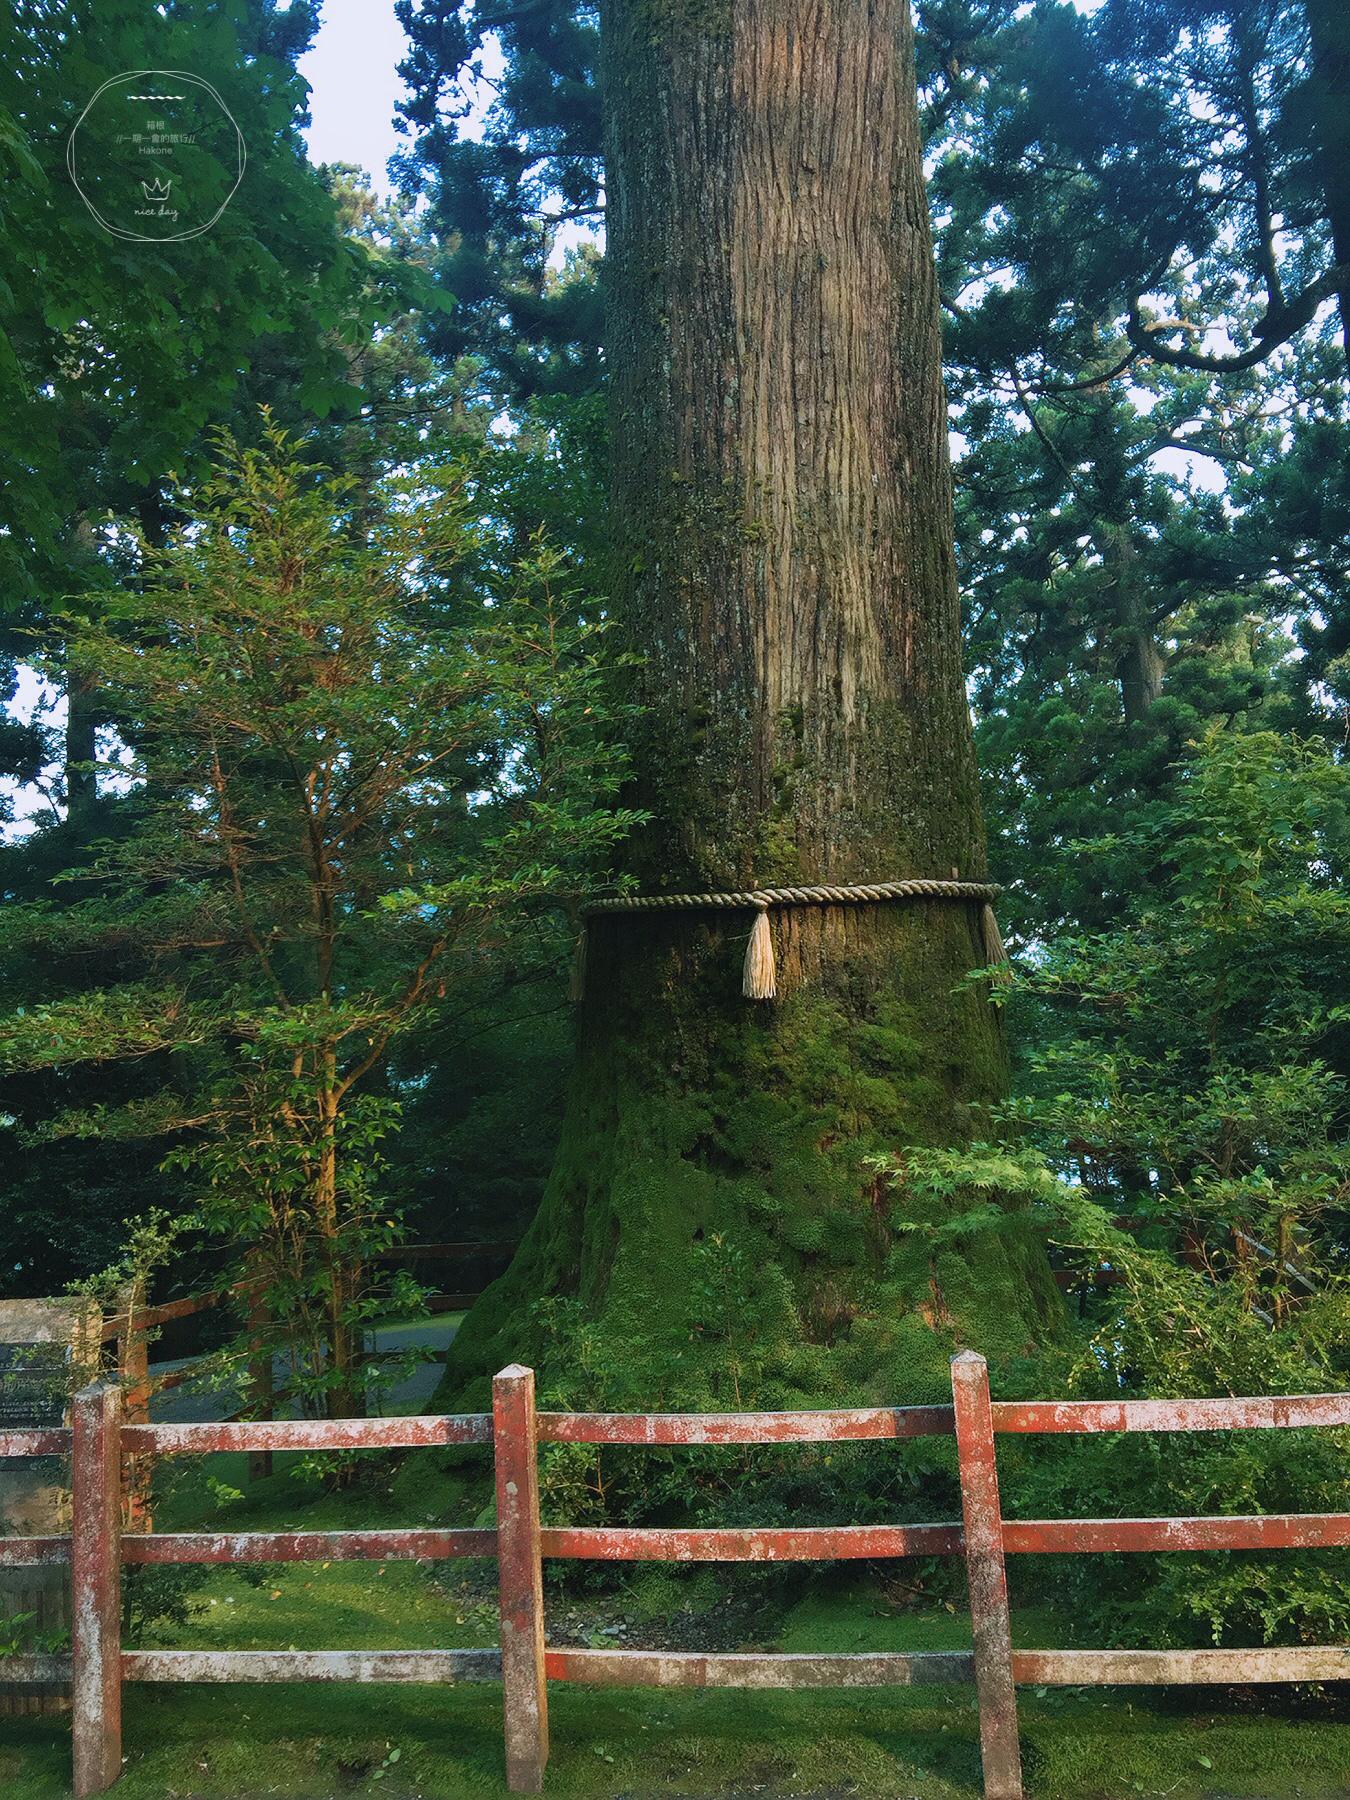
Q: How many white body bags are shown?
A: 0